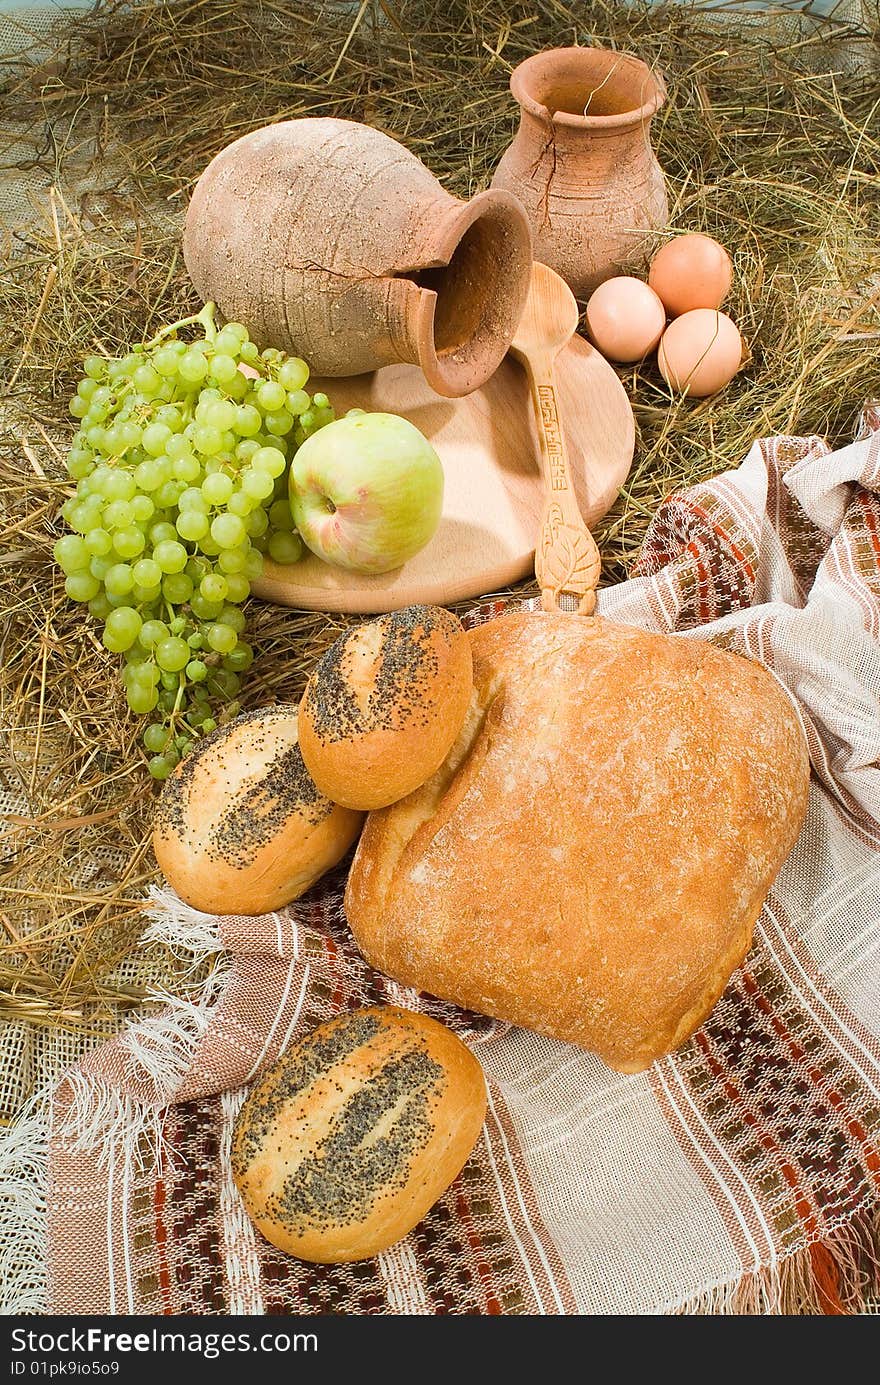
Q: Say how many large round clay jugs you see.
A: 2